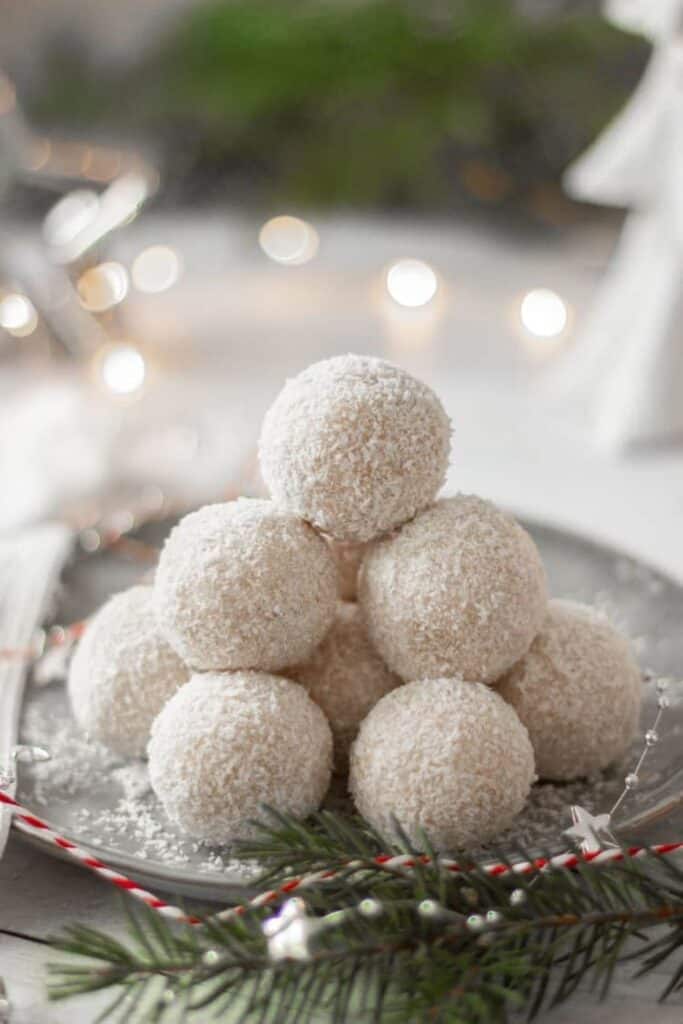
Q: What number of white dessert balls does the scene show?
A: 9